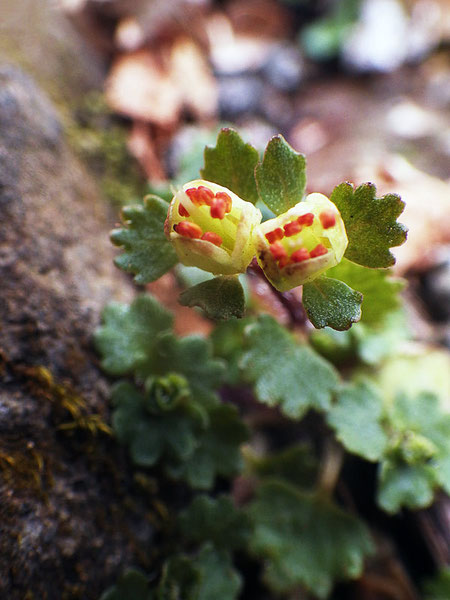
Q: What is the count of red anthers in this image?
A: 15